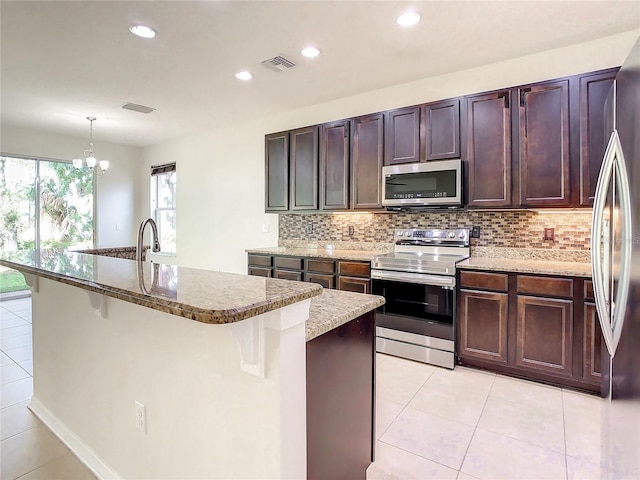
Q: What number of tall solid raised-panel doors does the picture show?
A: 7